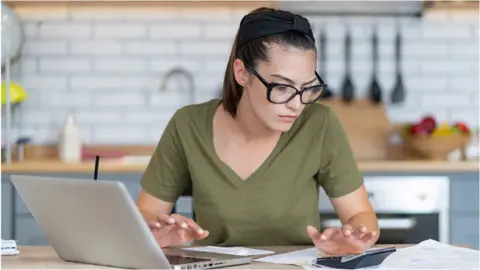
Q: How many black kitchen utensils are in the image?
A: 4